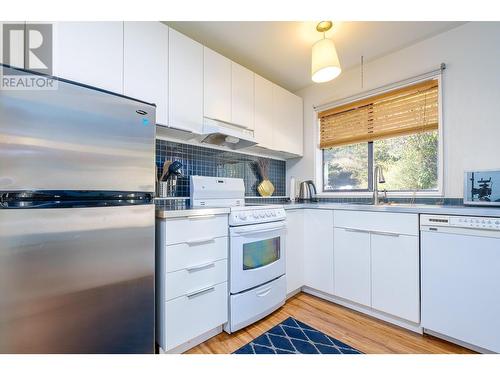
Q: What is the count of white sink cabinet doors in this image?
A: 2